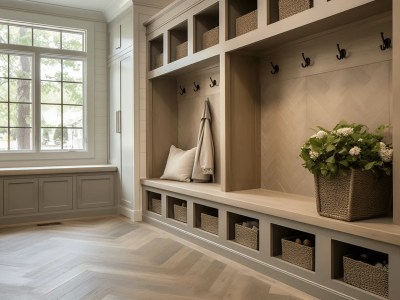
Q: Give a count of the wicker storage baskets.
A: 11